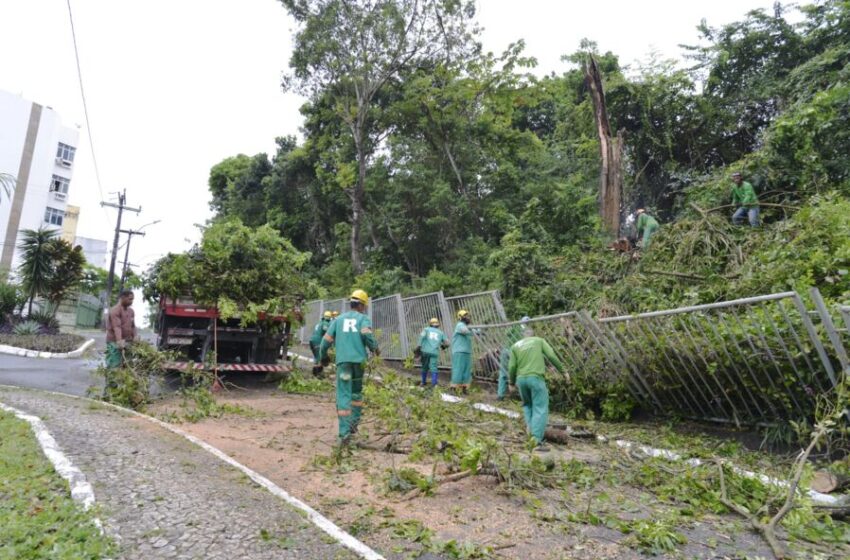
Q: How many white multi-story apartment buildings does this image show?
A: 1